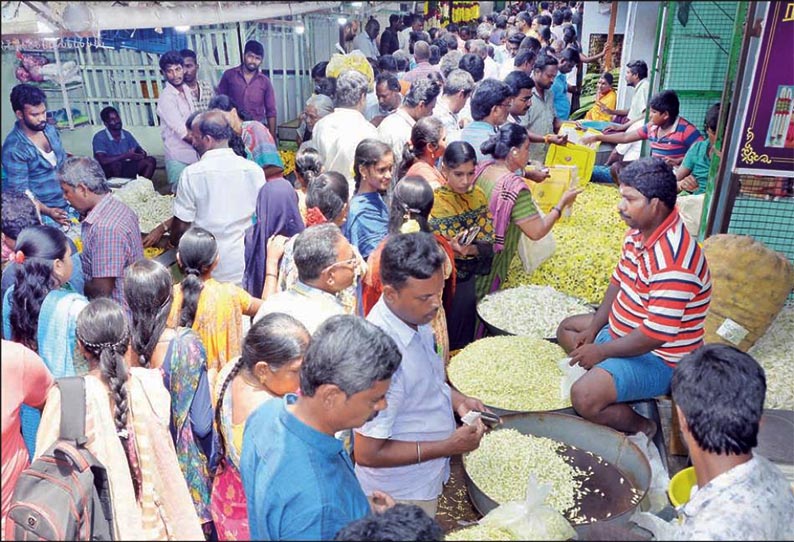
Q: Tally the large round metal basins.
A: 3